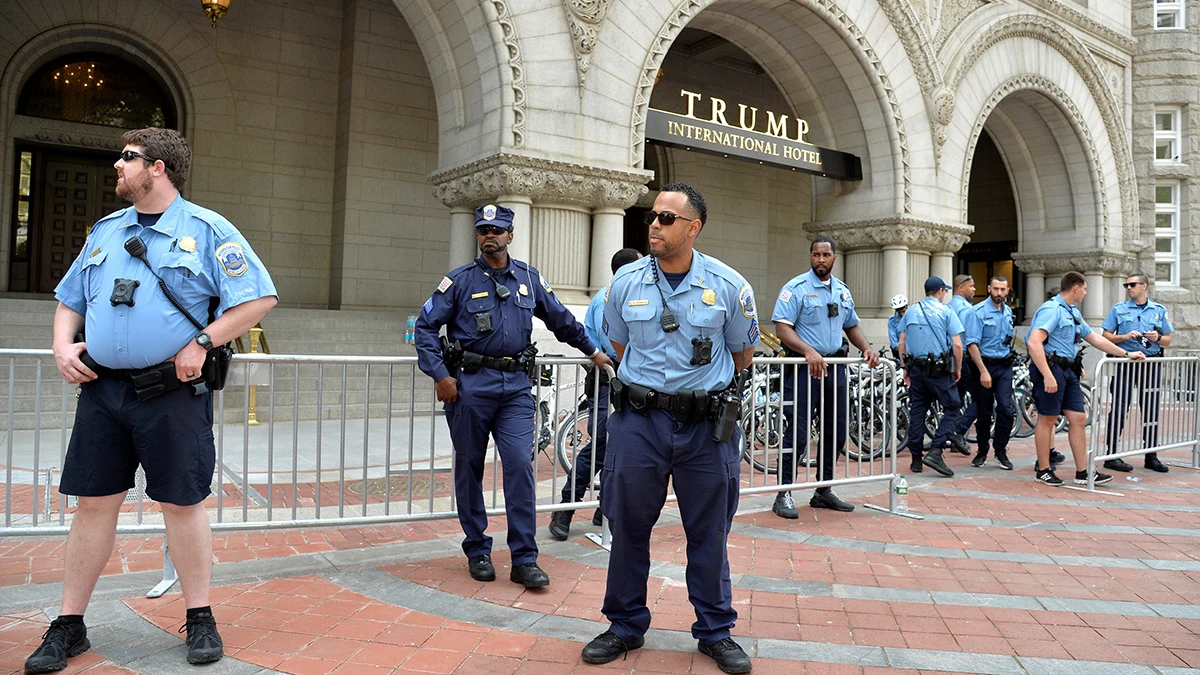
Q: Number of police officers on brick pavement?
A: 11